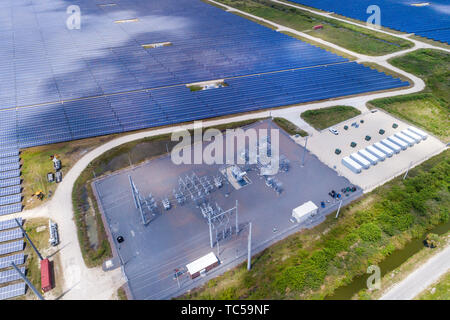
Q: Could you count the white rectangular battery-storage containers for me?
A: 10